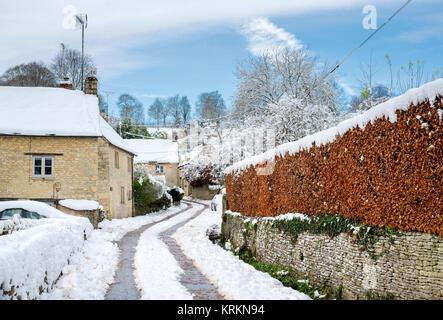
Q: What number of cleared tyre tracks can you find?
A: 2